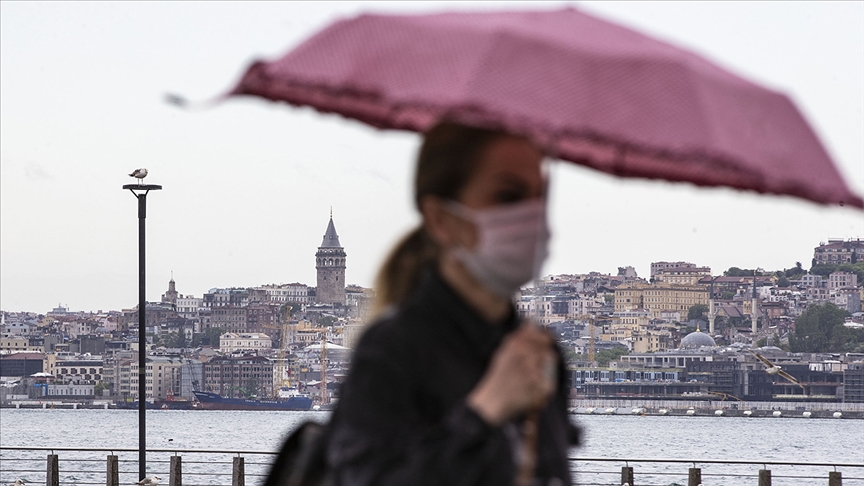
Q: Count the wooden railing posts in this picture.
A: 8